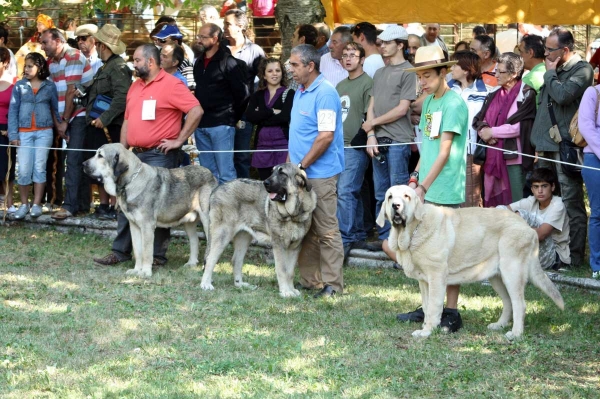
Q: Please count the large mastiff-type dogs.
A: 3